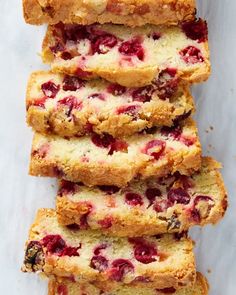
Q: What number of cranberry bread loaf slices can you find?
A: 7